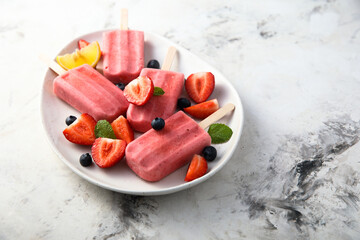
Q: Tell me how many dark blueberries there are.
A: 7